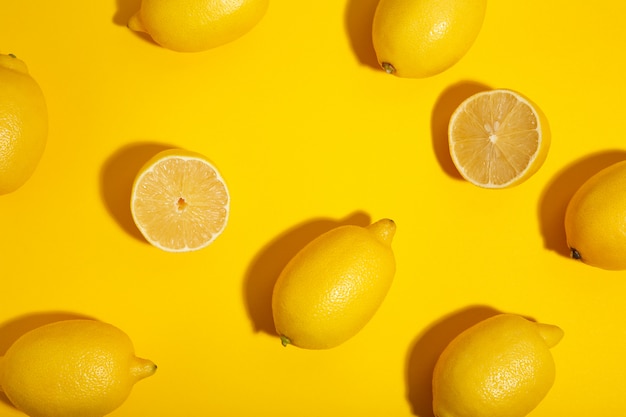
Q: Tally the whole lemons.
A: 7